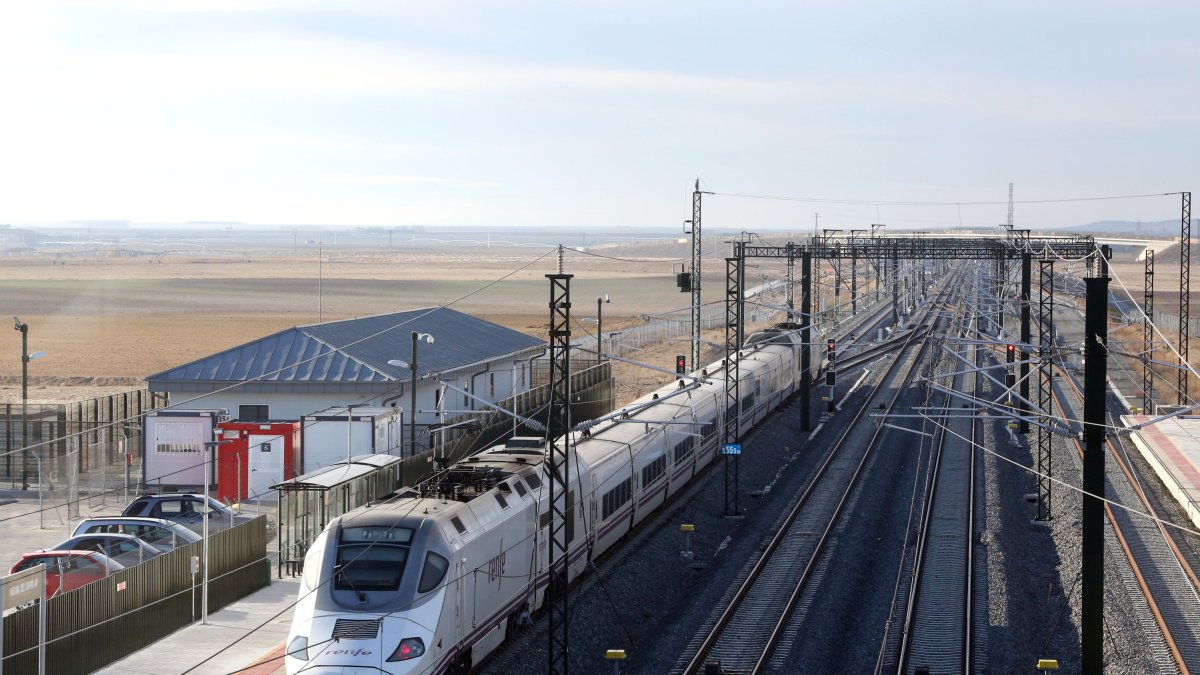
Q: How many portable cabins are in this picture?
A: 3